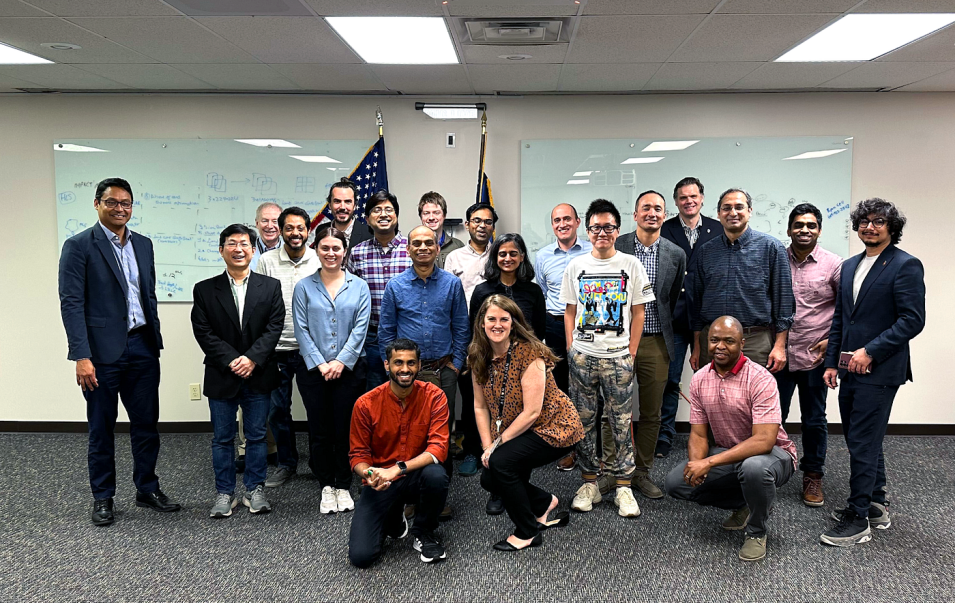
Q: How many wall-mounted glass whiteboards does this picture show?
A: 2